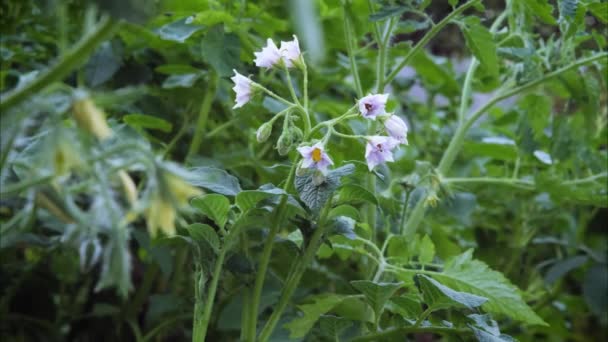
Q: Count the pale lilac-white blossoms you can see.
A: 7